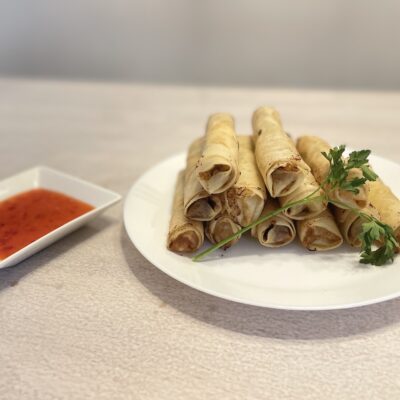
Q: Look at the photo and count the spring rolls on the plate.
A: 12